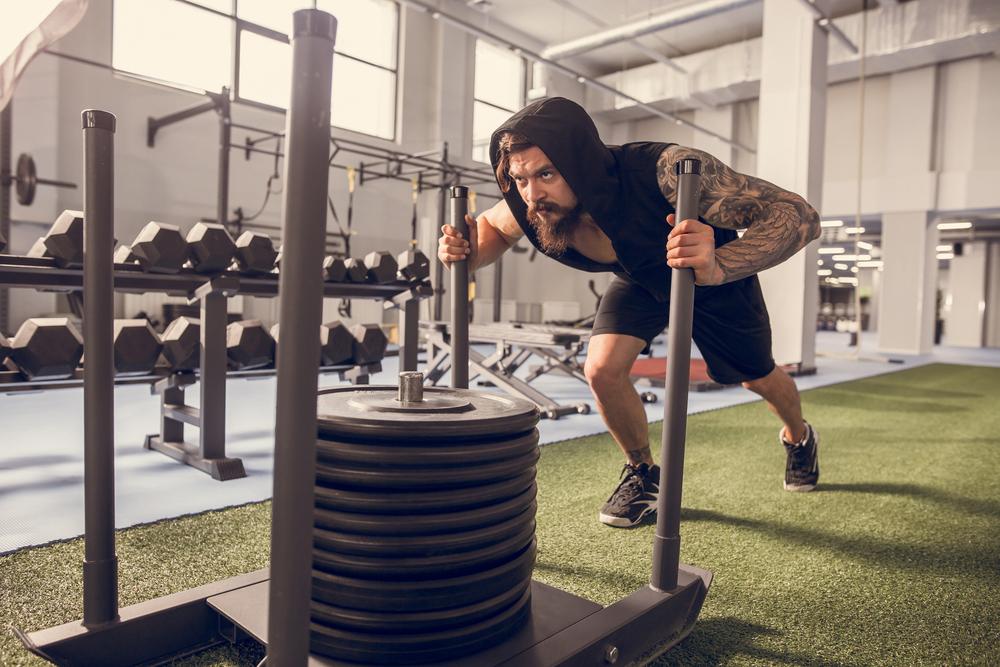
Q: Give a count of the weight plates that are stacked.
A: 10